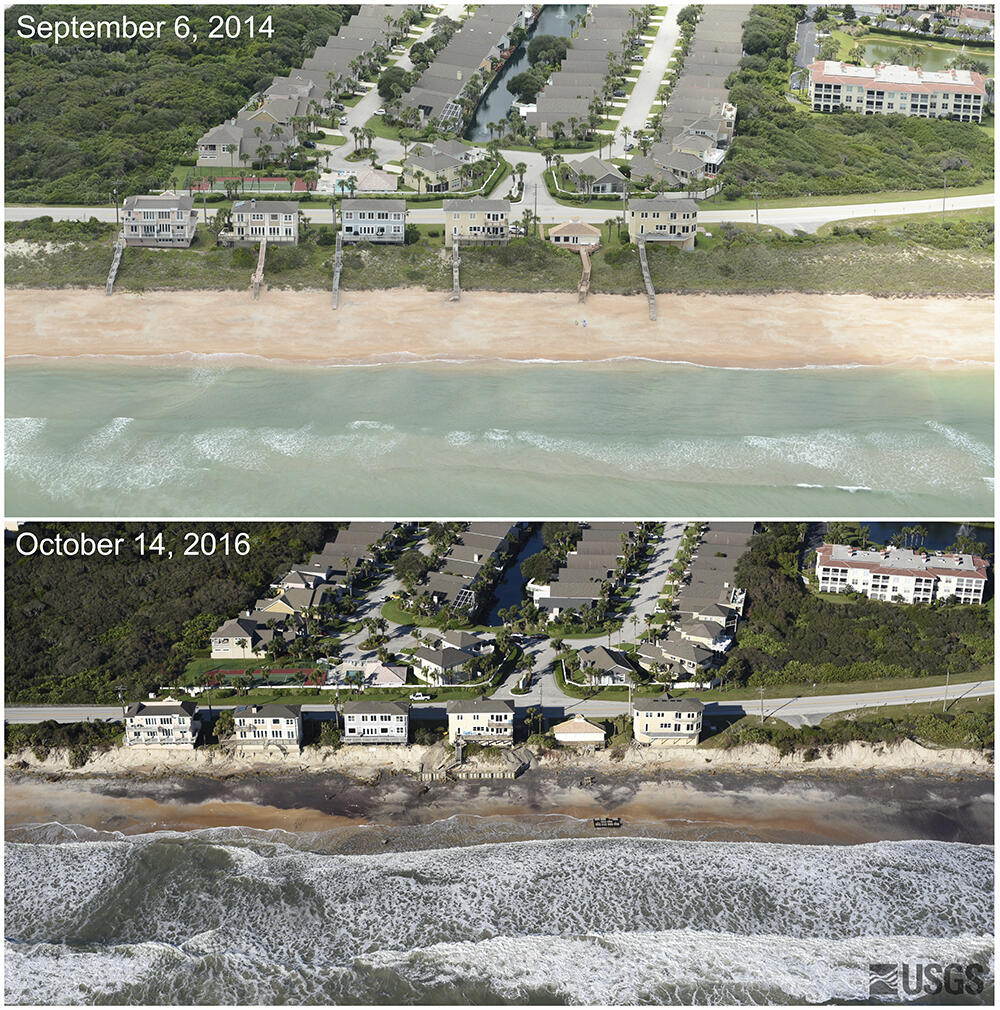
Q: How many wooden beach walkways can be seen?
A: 6